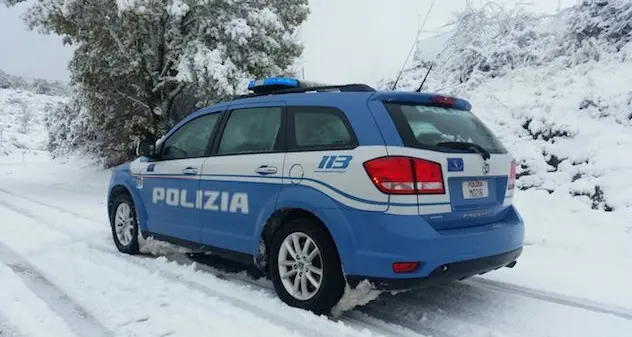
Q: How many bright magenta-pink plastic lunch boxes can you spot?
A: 0